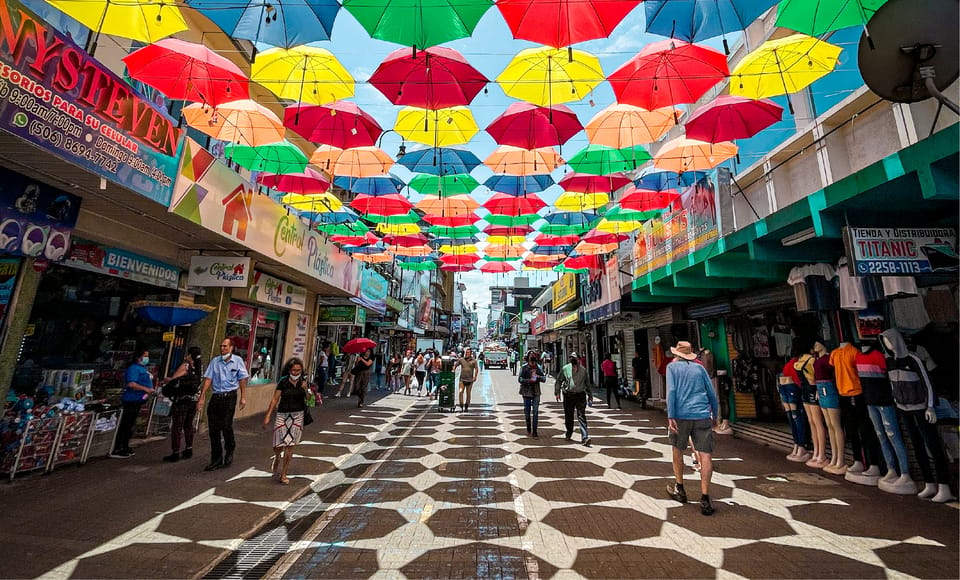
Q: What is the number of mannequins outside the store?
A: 6